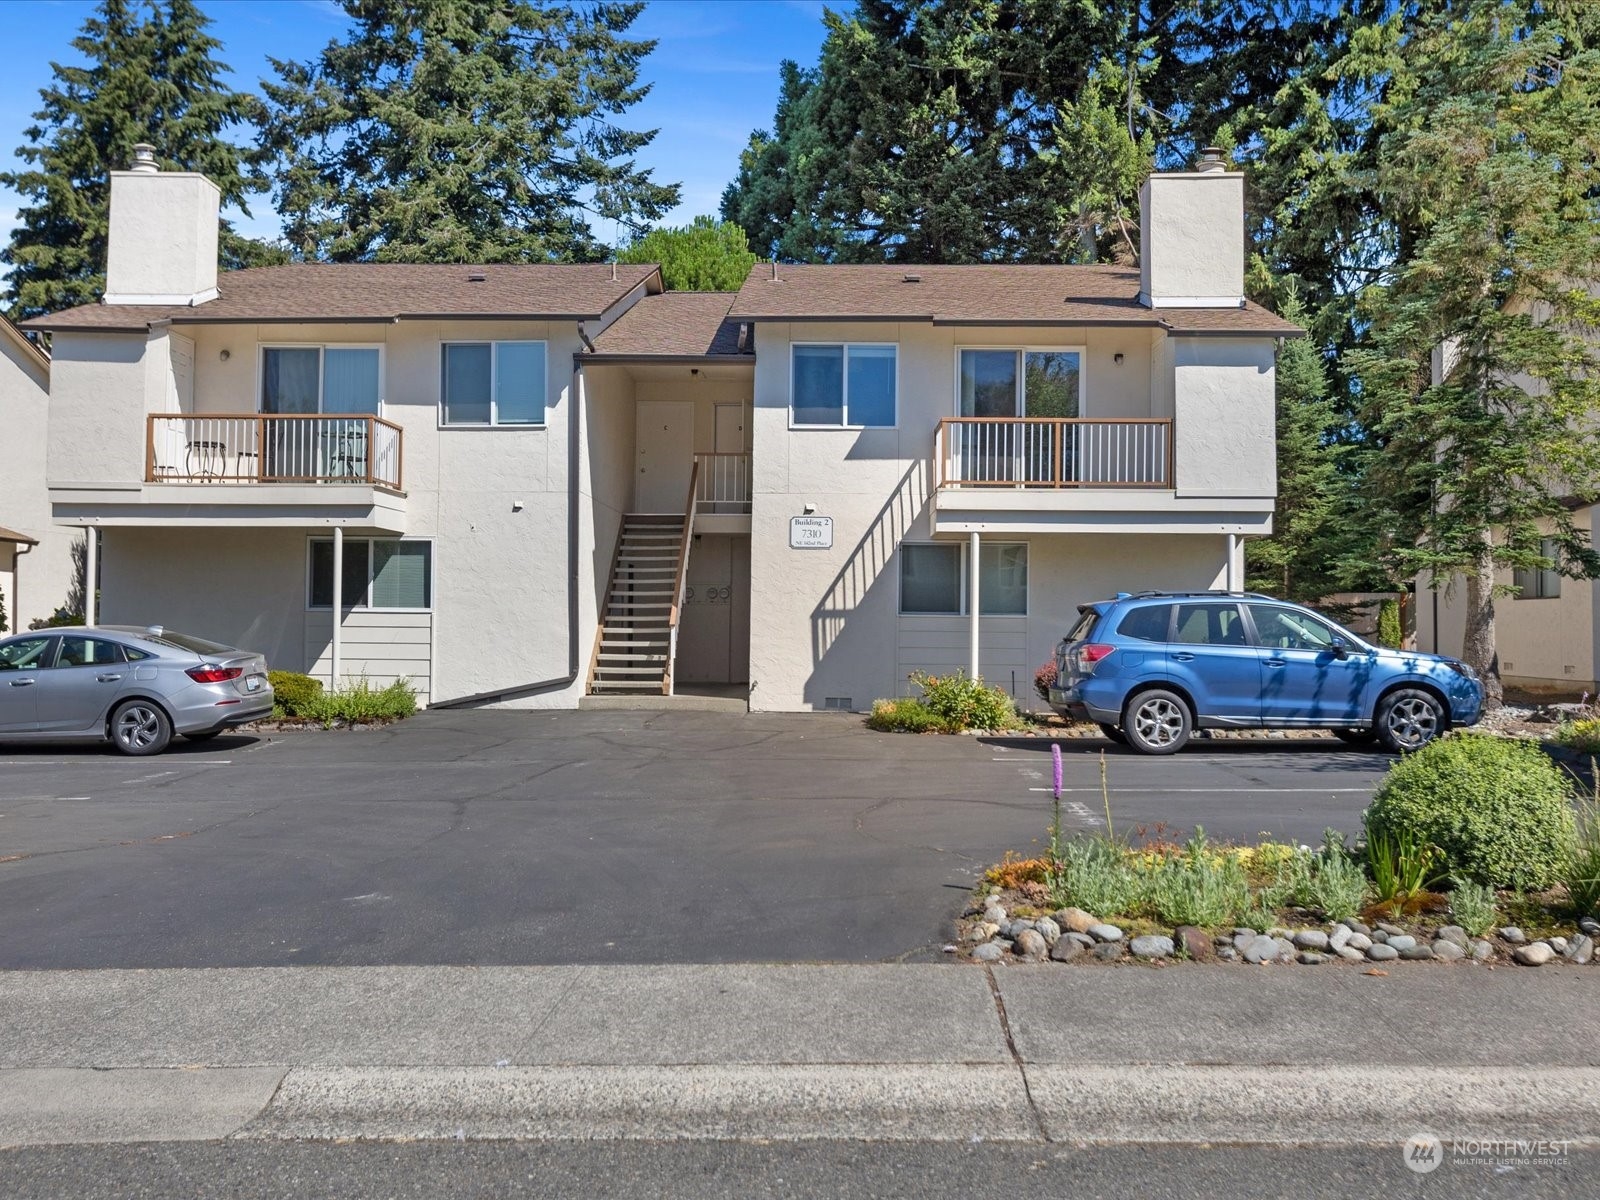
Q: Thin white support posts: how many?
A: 4